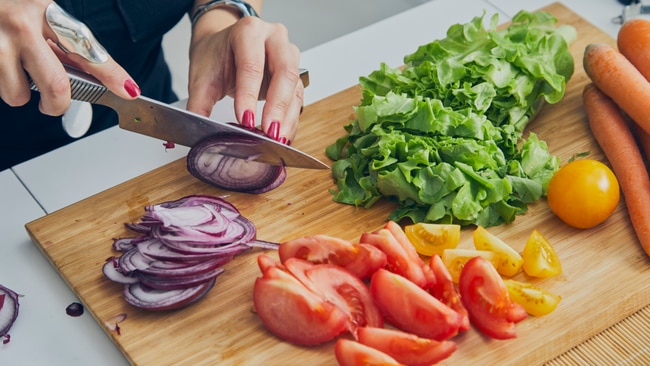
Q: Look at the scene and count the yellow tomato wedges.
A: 5